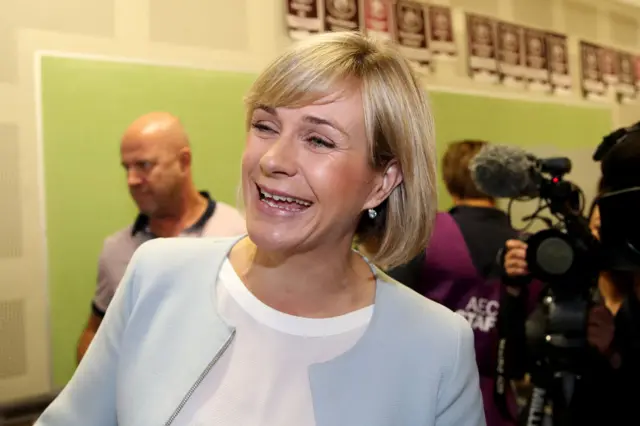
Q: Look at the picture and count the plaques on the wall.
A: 13